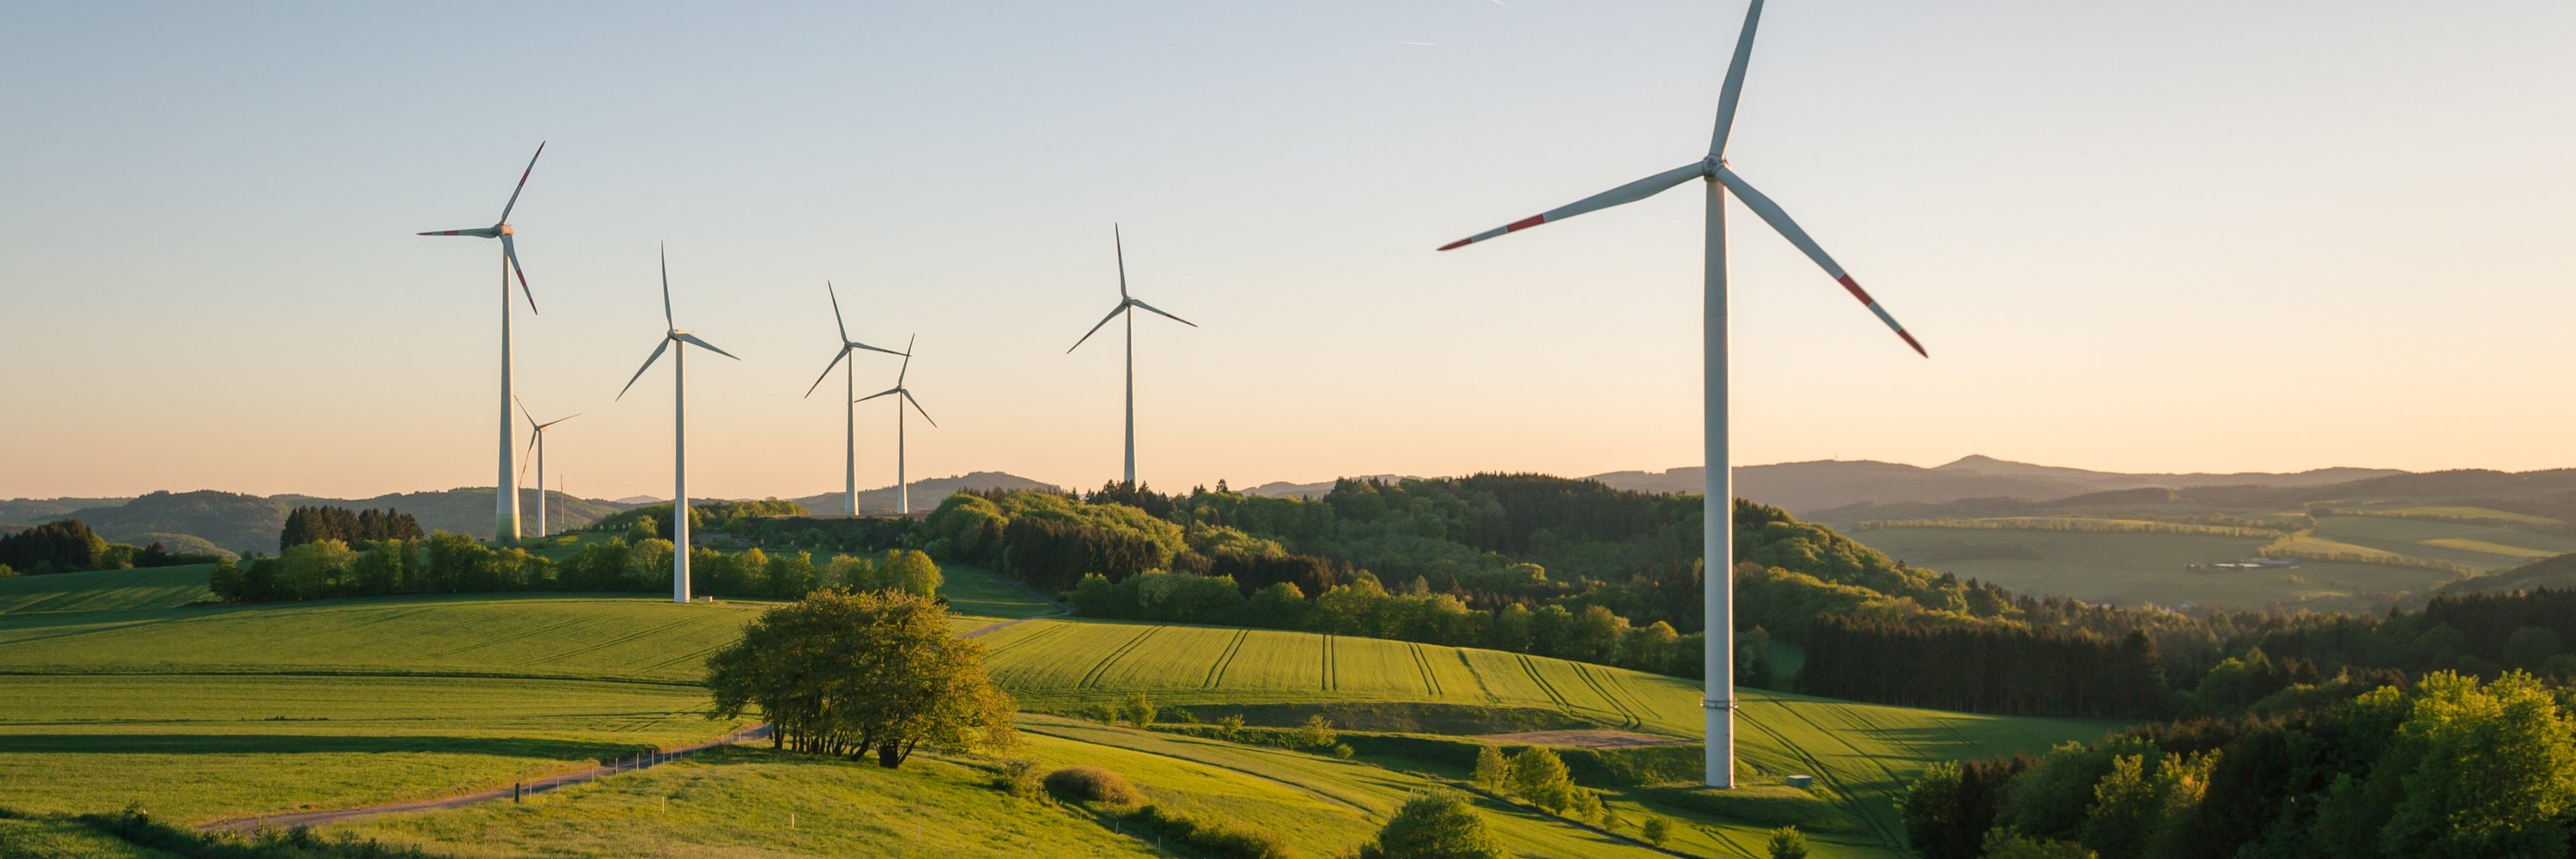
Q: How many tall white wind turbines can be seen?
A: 7